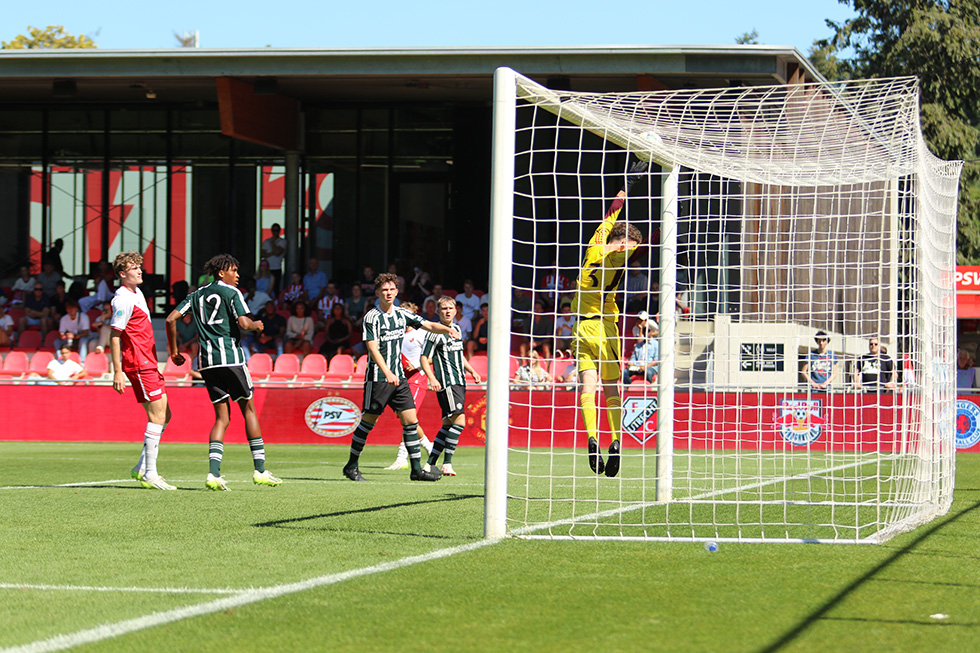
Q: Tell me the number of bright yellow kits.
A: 1